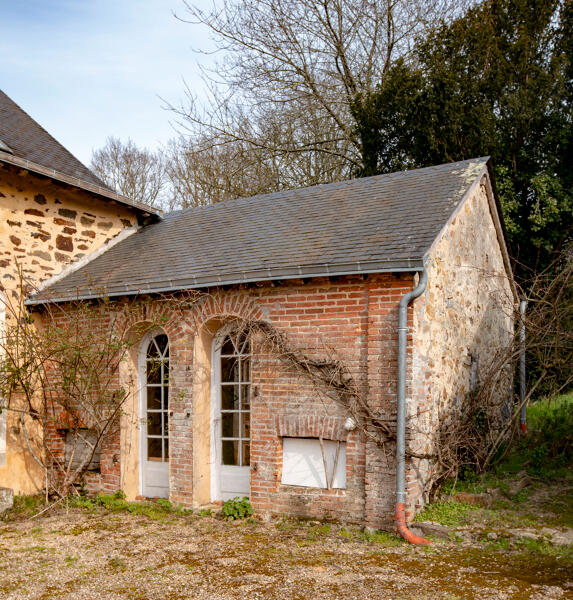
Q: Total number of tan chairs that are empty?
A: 0